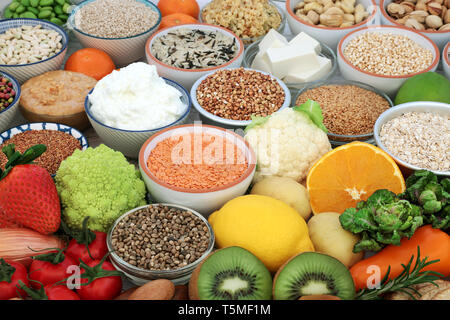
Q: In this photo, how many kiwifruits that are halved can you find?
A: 2